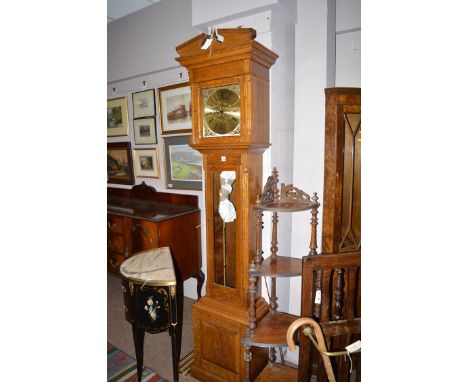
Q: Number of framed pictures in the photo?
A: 7